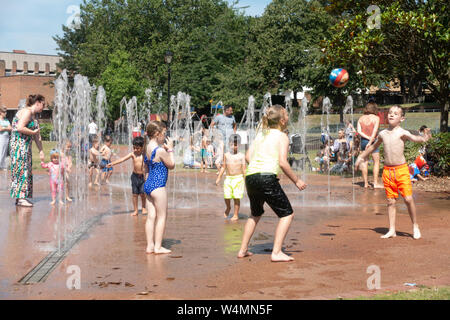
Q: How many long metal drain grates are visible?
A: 1